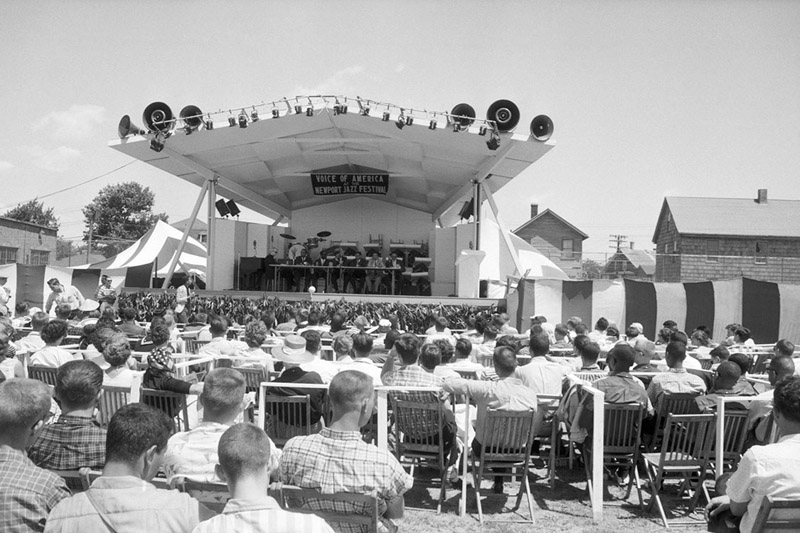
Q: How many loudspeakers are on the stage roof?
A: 6